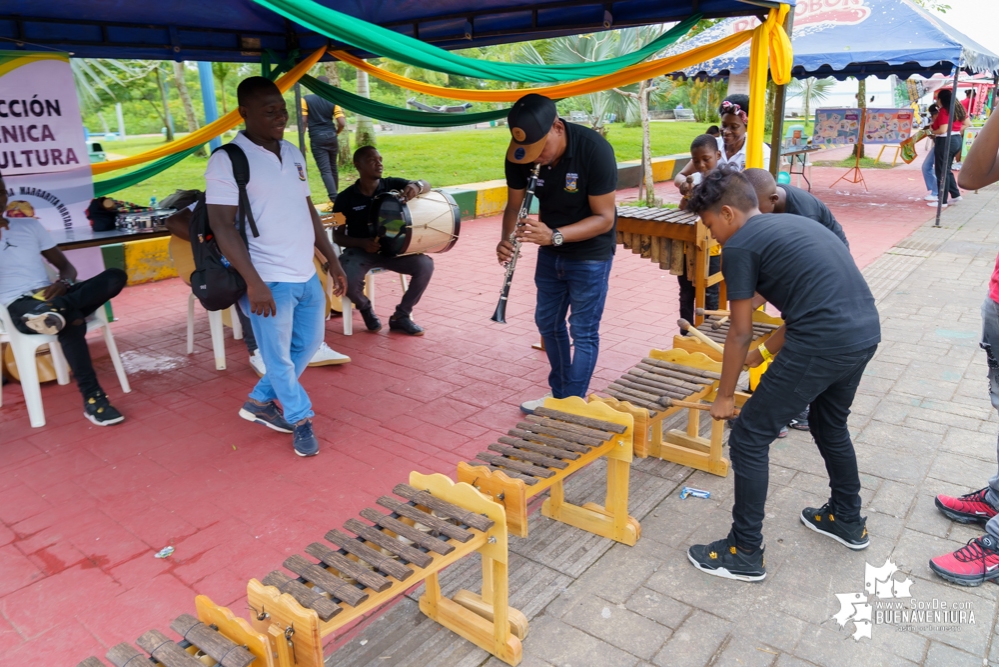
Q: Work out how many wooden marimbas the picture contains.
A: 6